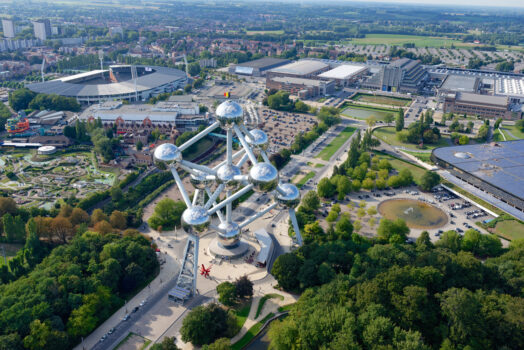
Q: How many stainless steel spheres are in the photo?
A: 9